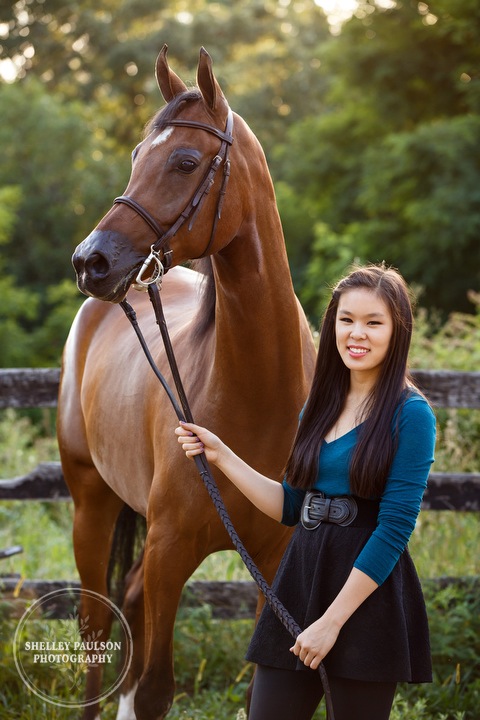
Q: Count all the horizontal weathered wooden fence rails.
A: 3